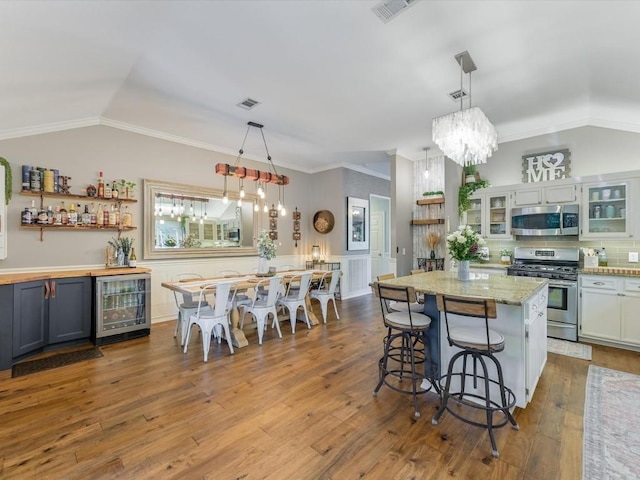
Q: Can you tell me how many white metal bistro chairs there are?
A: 8